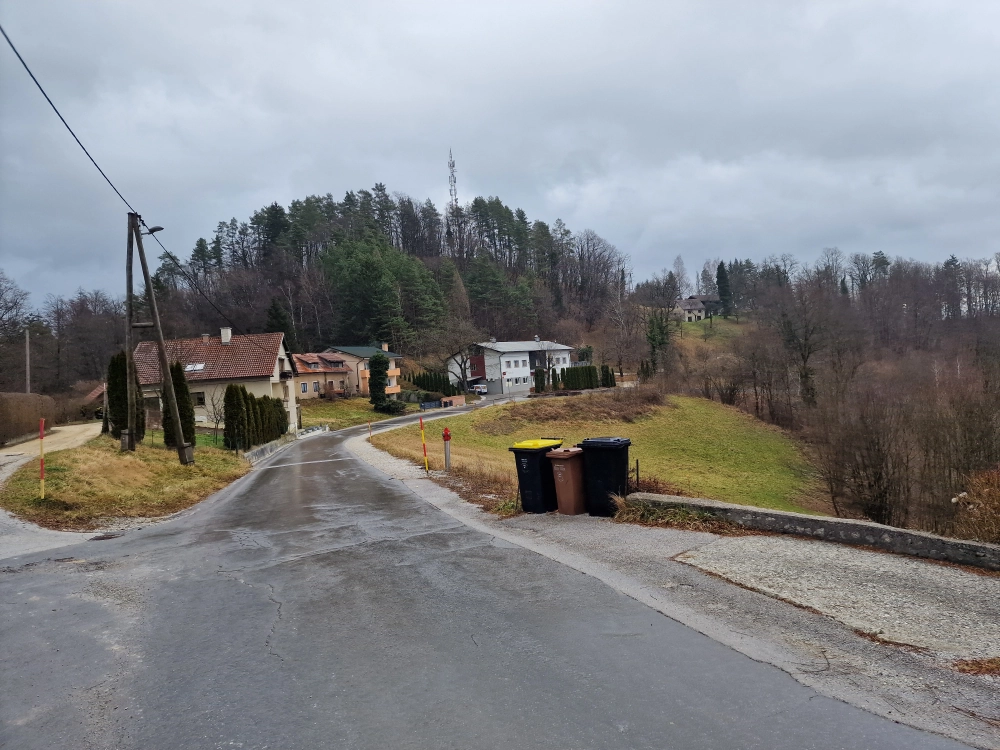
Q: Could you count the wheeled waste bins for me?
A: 3